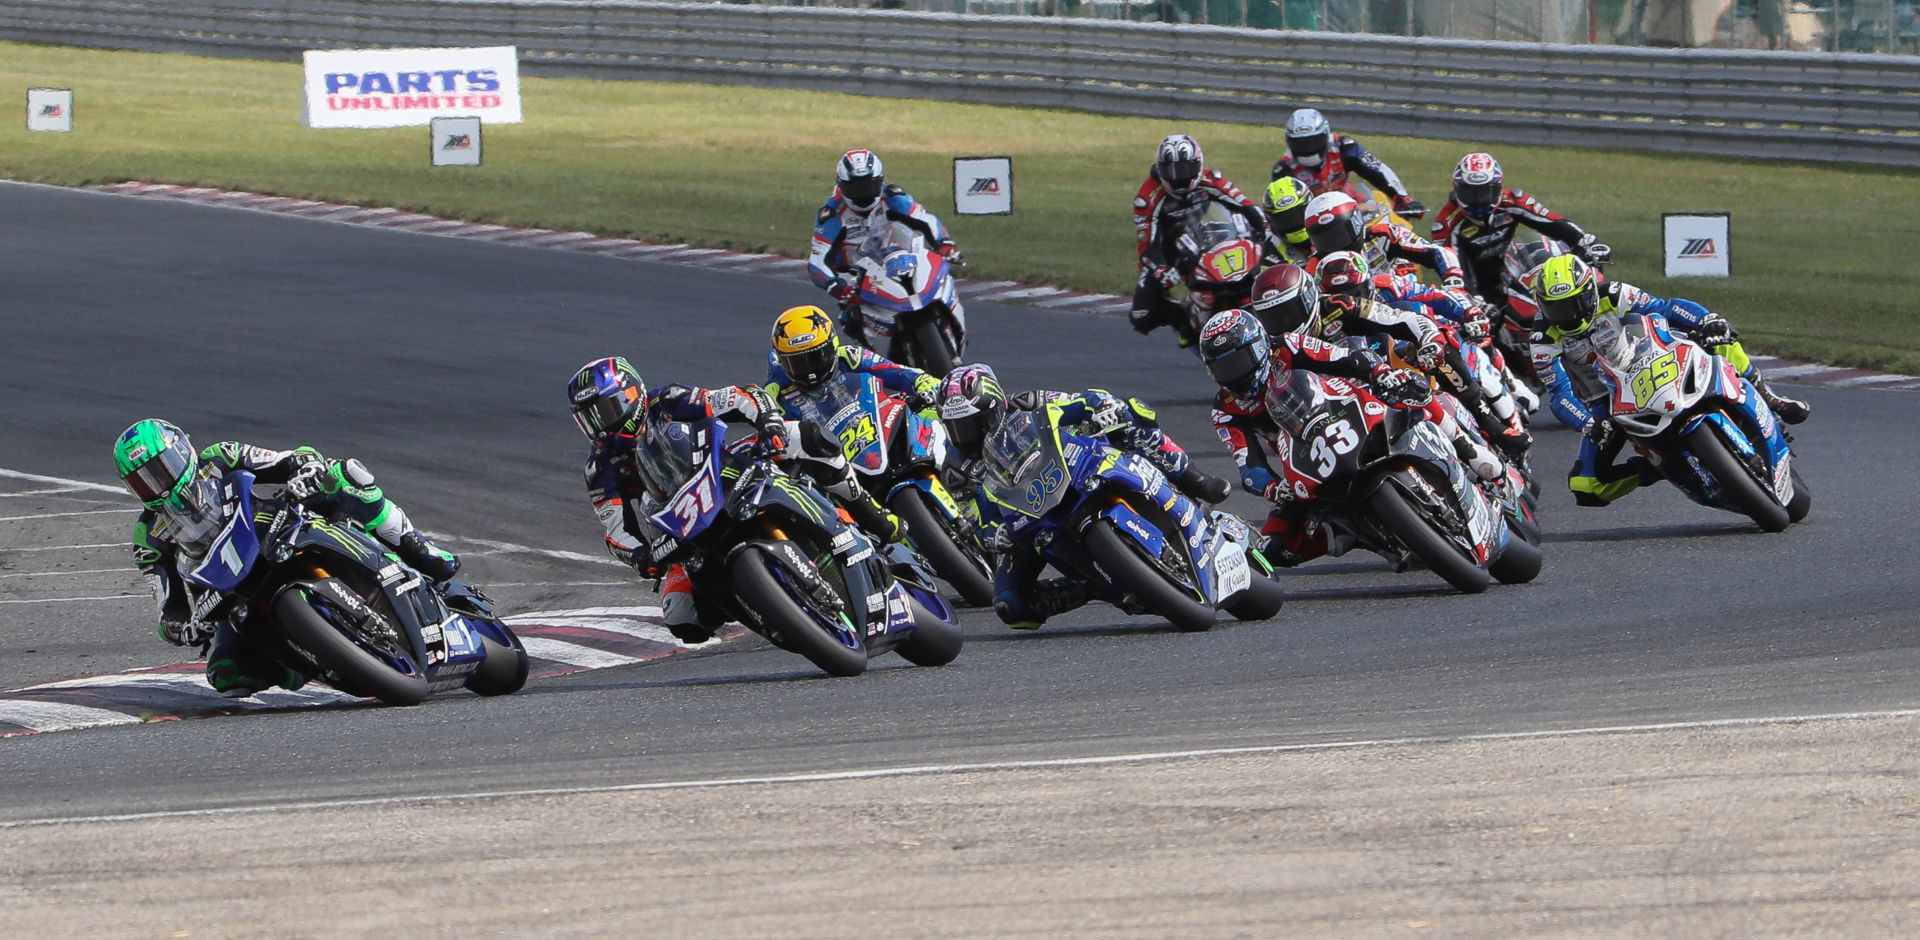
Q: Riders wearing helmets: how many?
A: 14